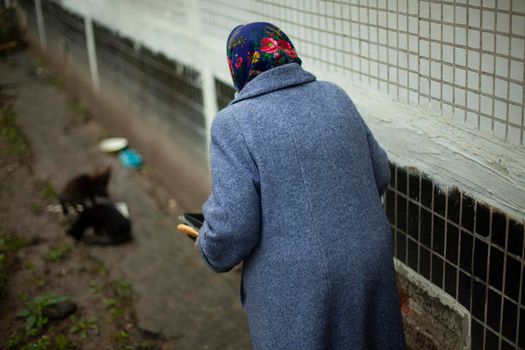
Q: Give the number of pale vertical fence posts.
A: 3